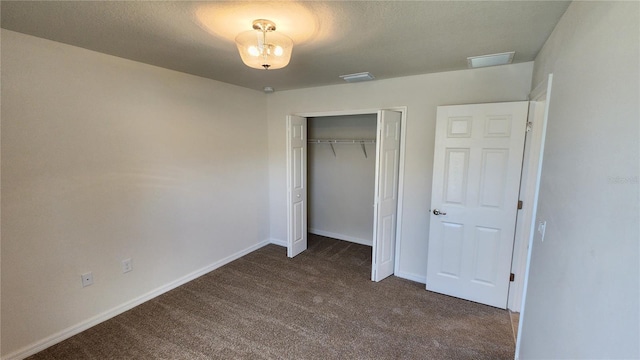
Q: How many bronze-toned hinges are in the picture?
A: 2